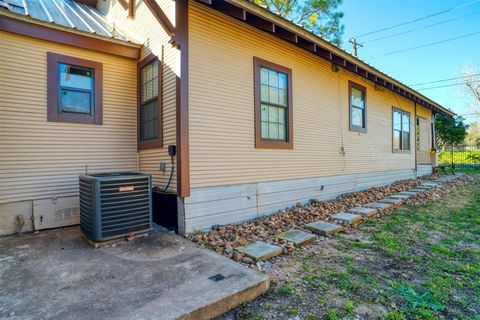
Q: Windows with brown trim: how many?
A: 5